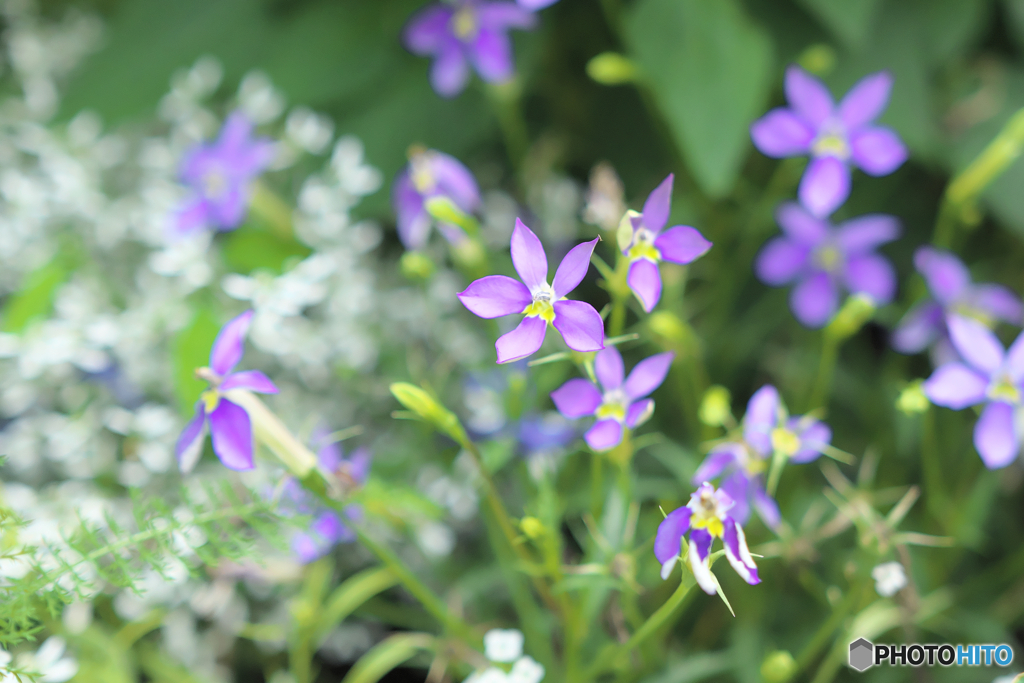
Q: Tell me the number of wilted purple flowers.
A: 1